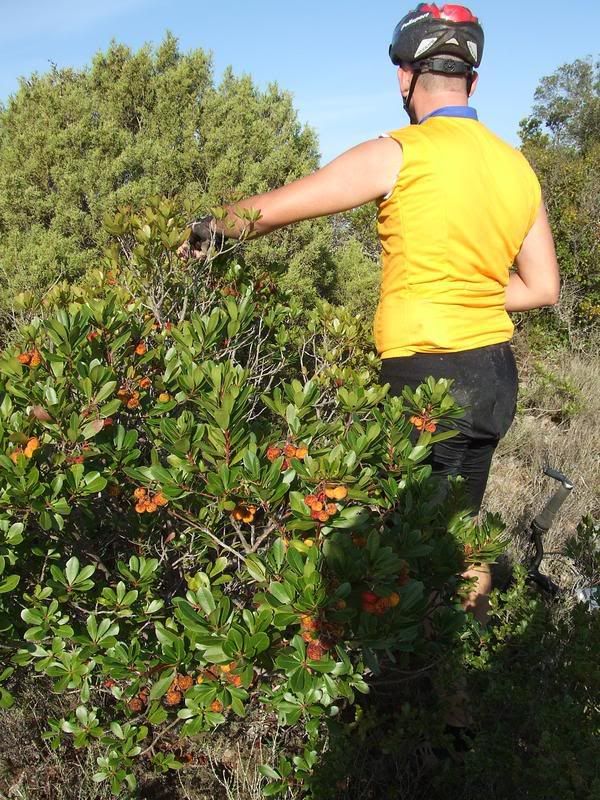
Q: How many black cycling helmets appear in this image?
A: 1